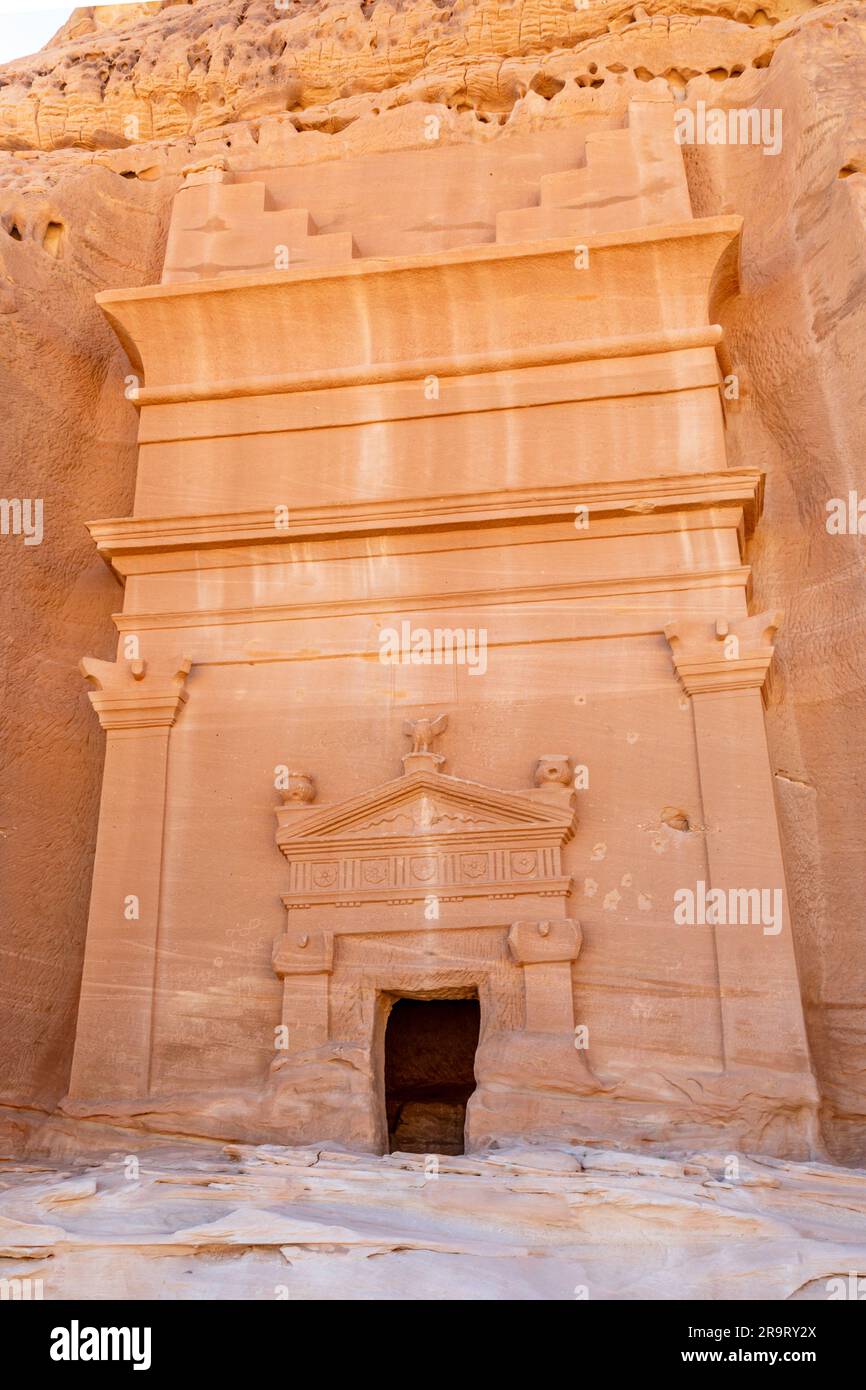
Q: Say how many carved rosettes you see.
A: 5